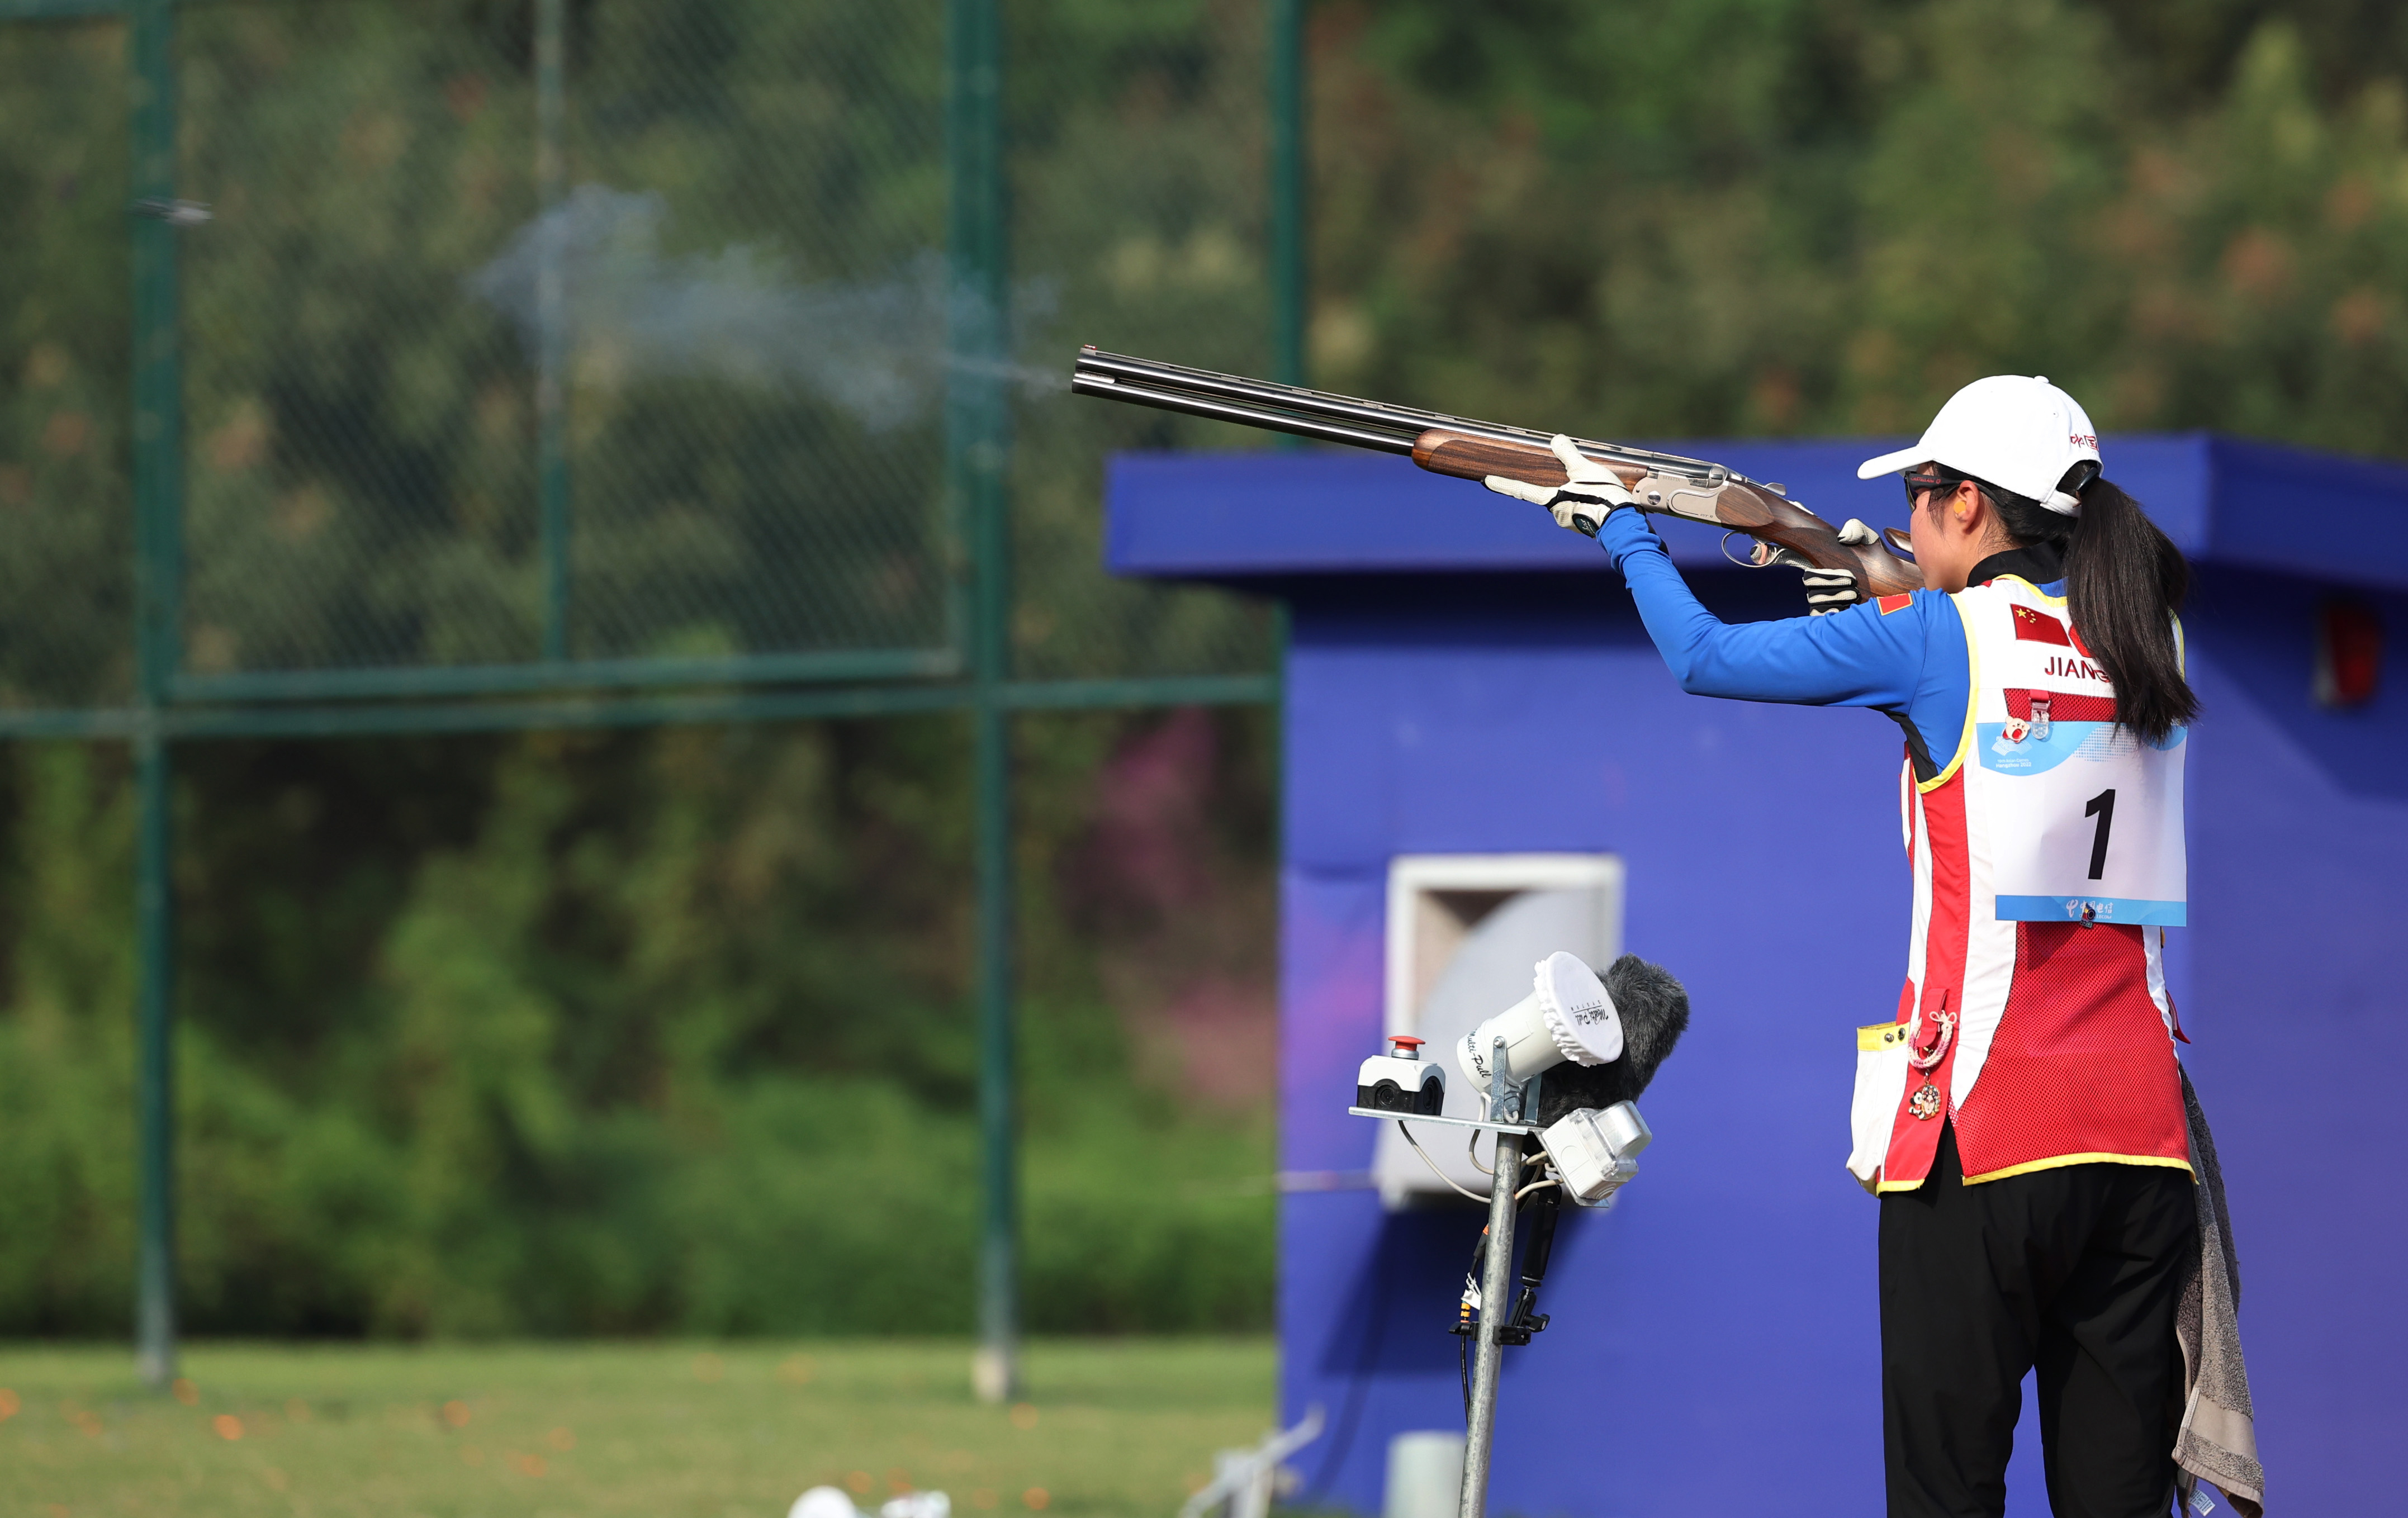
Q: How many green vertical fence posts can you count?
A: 4